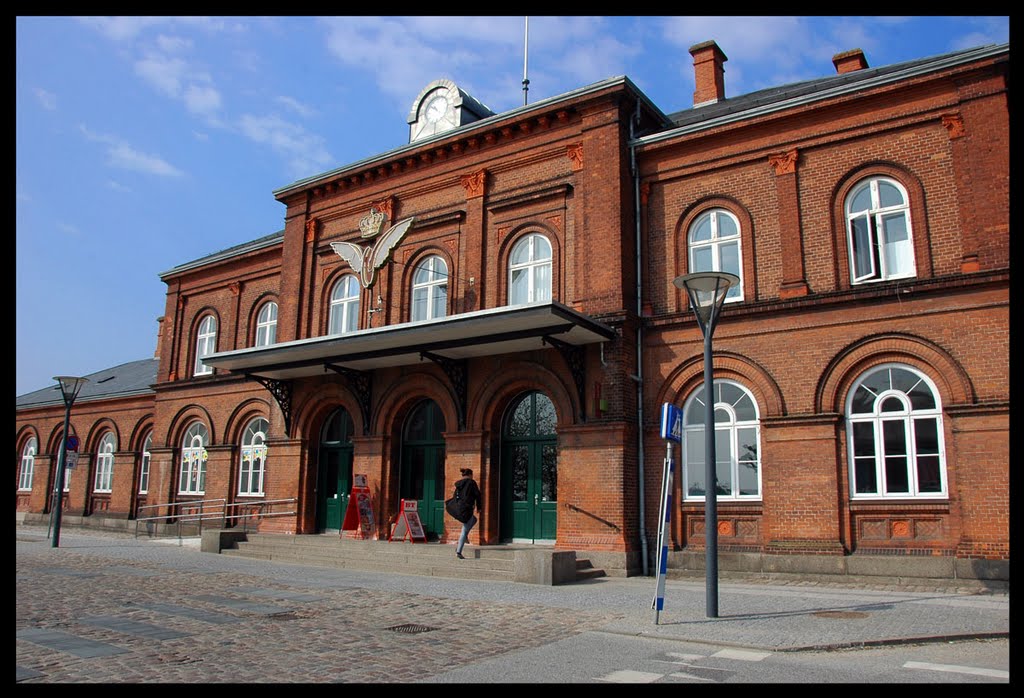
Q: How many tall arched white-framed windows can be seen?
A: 15